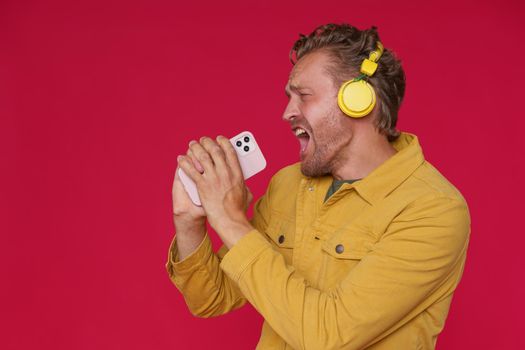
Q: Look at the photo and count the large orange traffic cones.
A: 0